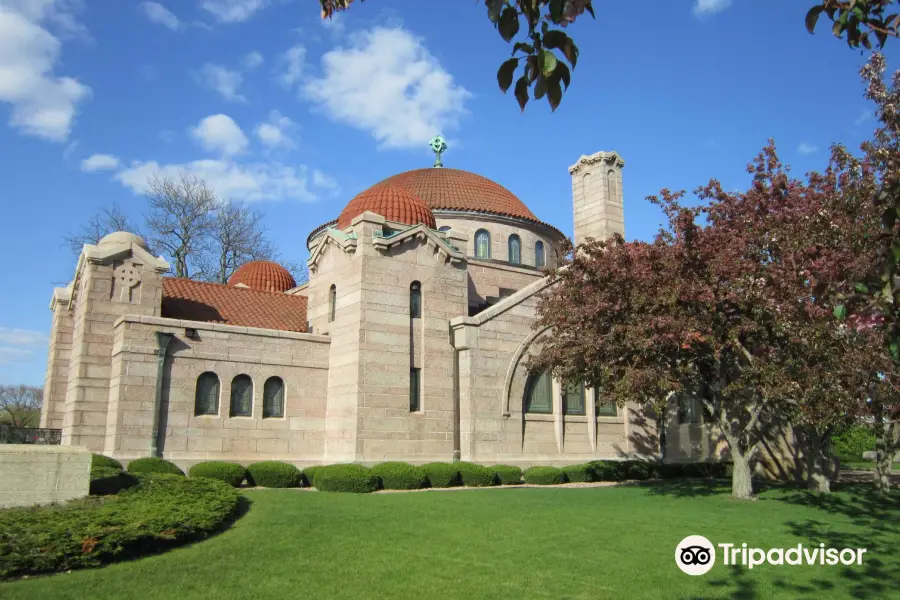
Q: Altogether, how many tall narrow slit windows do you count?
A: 3